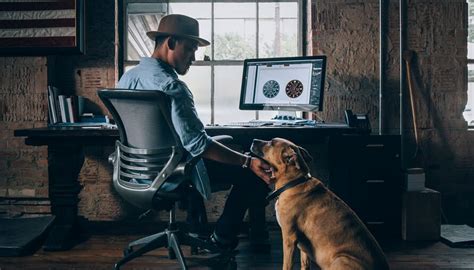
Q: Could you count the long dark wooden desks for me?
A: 1